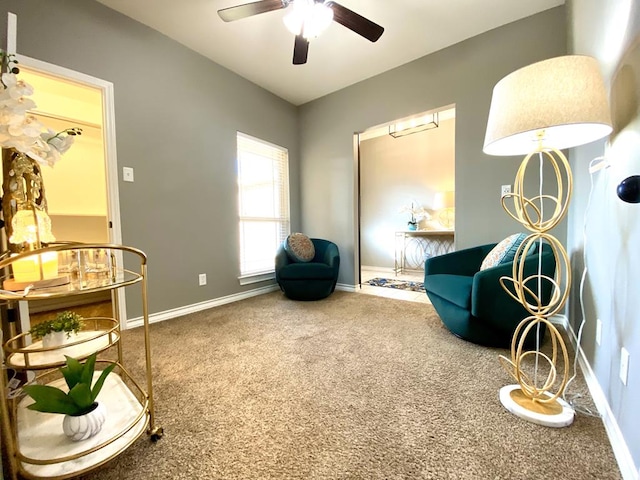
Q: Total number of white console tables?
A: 1